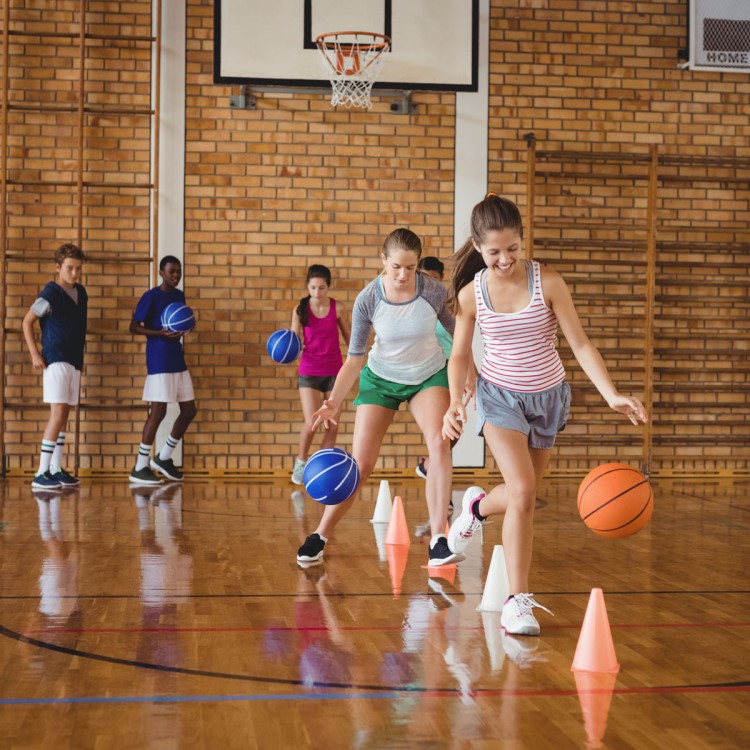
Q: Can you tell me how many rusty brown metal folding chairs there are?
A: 0